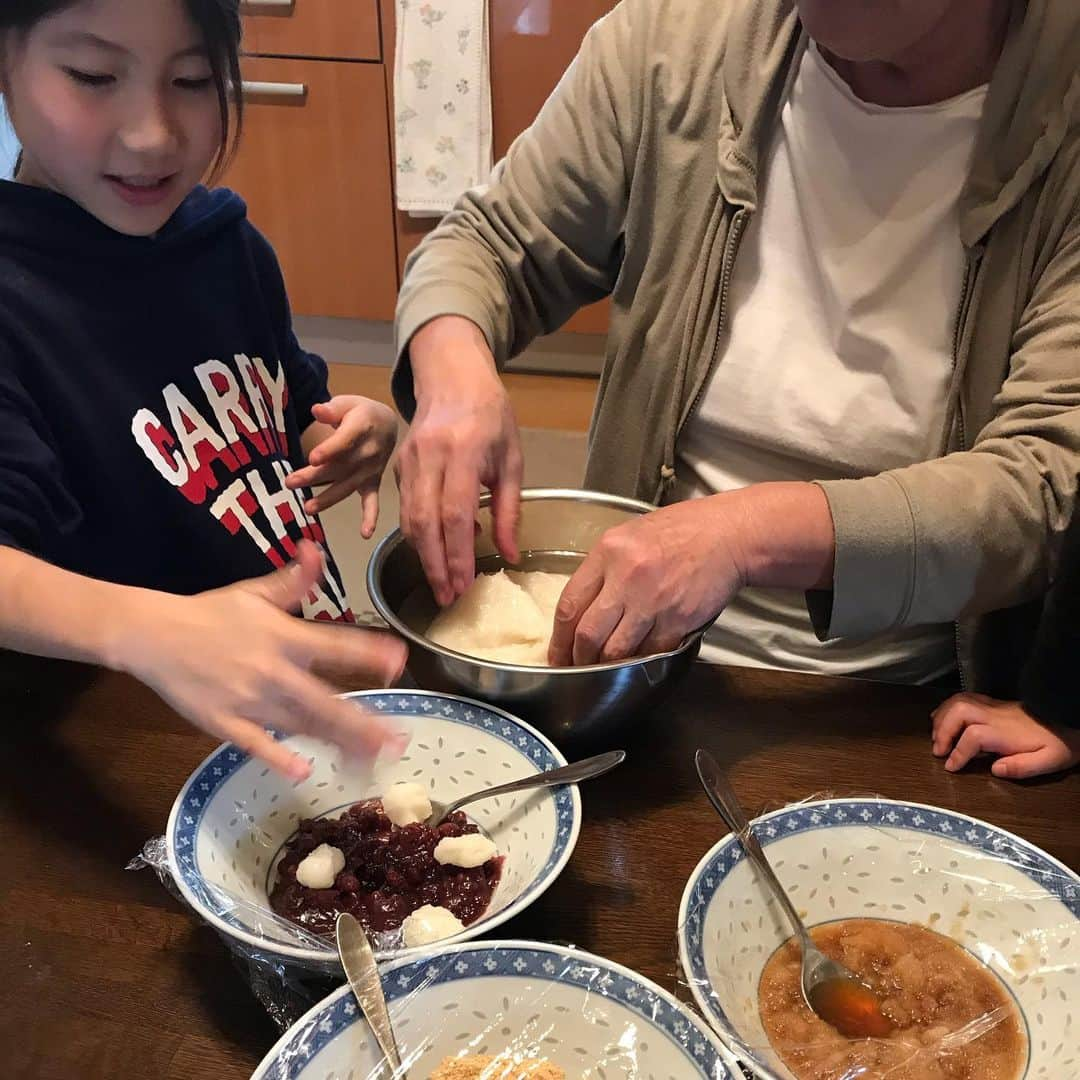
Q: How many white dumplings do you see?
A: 4